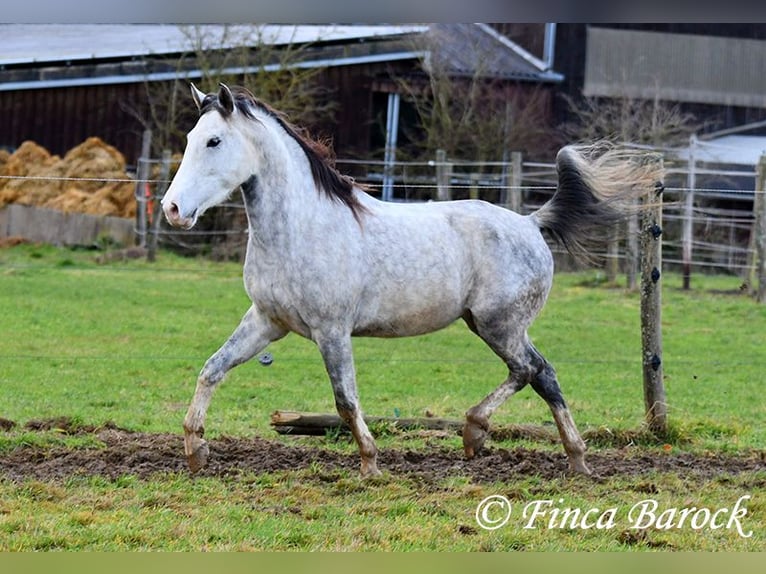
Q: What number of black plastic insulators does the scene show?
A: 4